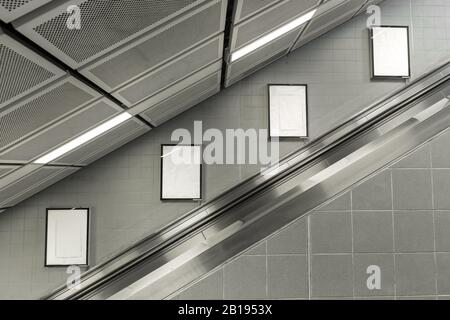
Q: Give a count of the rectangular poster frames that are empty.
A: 4